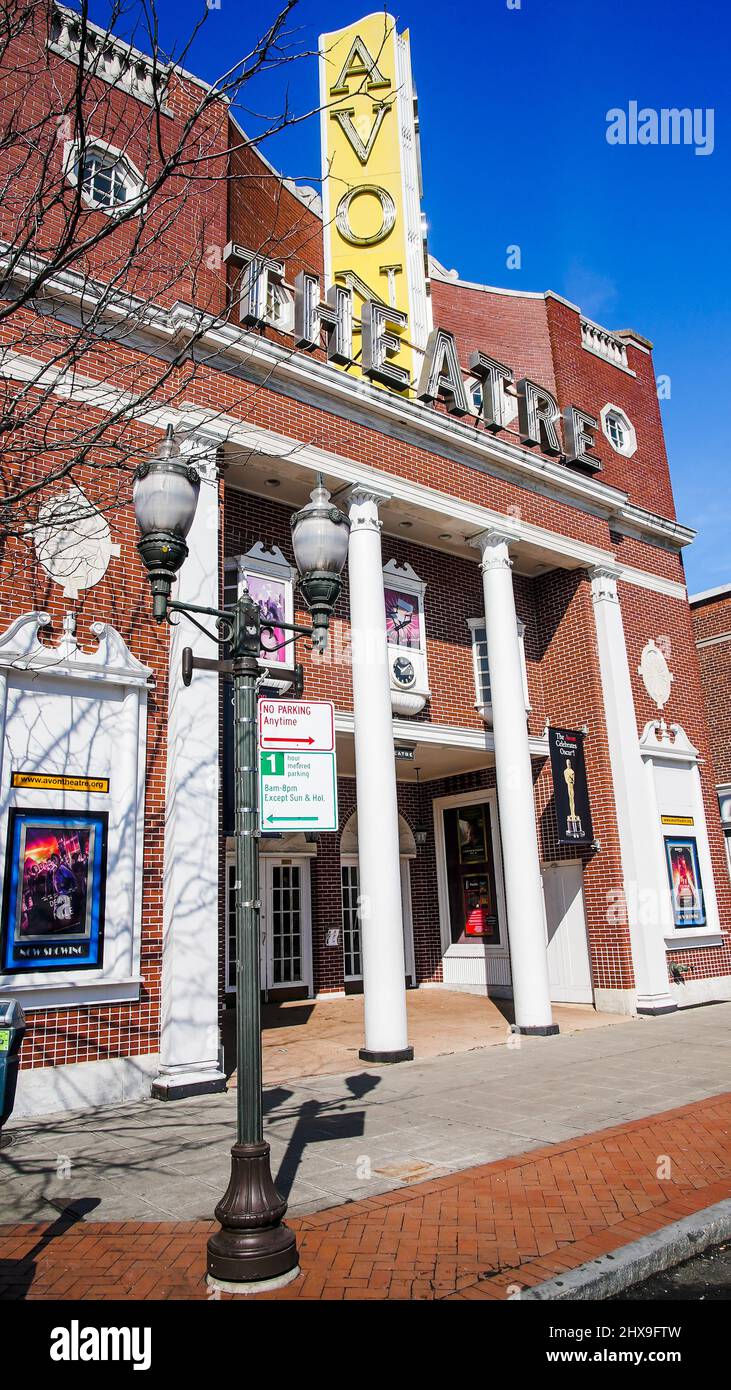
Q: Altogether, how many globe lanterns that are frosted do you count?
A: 2